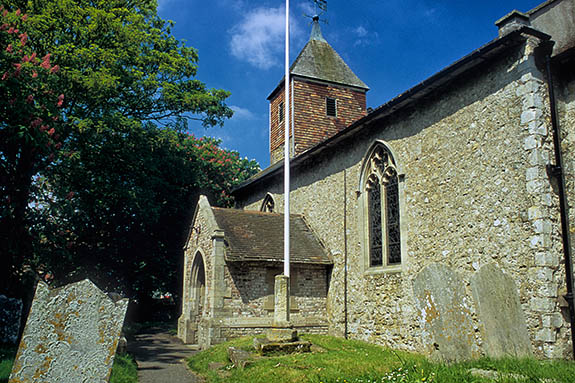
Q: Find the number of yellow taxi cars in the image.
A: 0